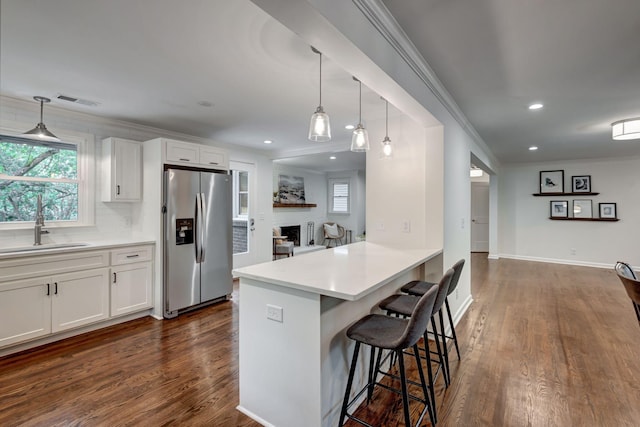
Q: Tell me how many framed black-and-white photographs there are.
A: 5